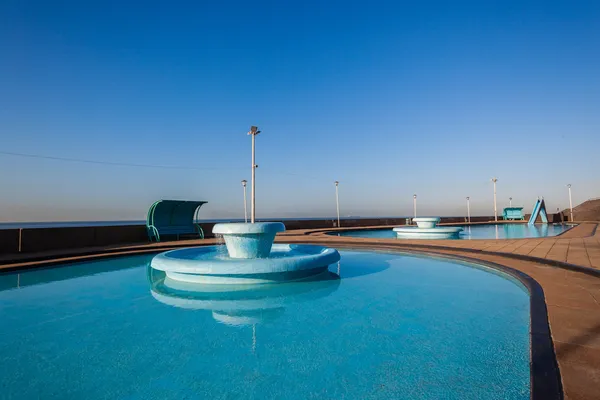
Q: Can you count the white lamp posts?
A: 8